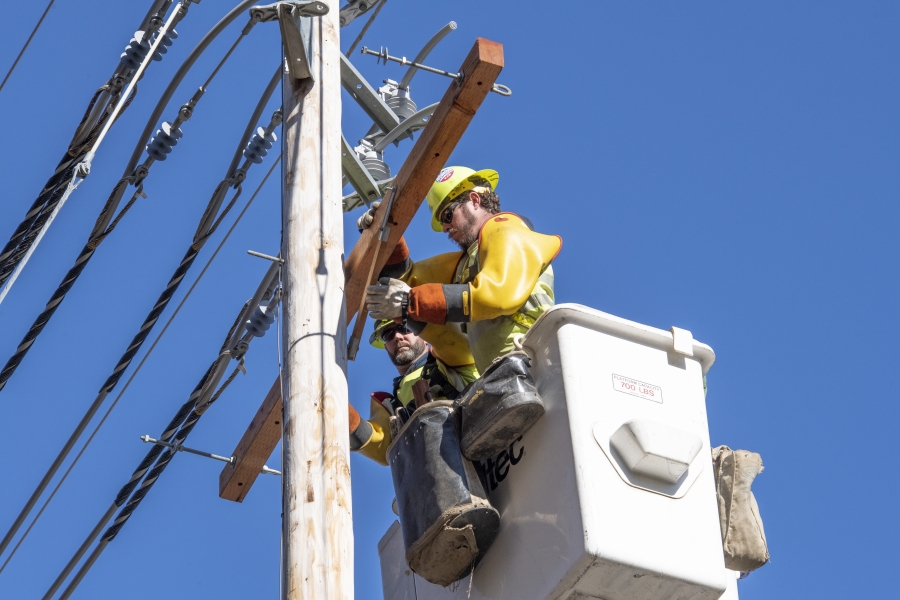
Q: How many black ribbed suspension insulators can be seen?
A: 5